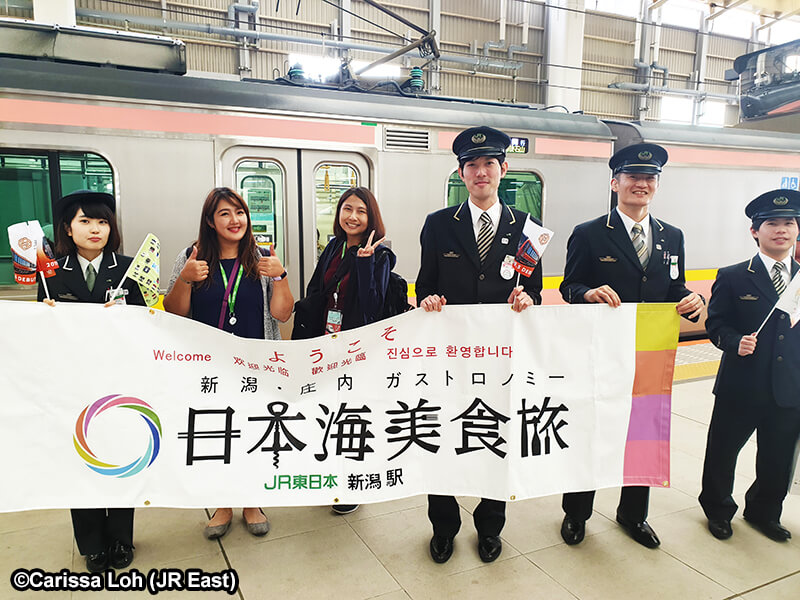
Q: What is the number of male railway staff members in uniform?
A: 3